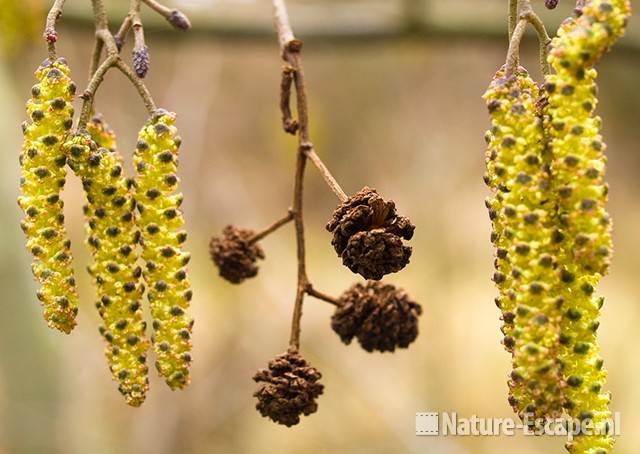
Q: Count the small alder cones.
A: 4